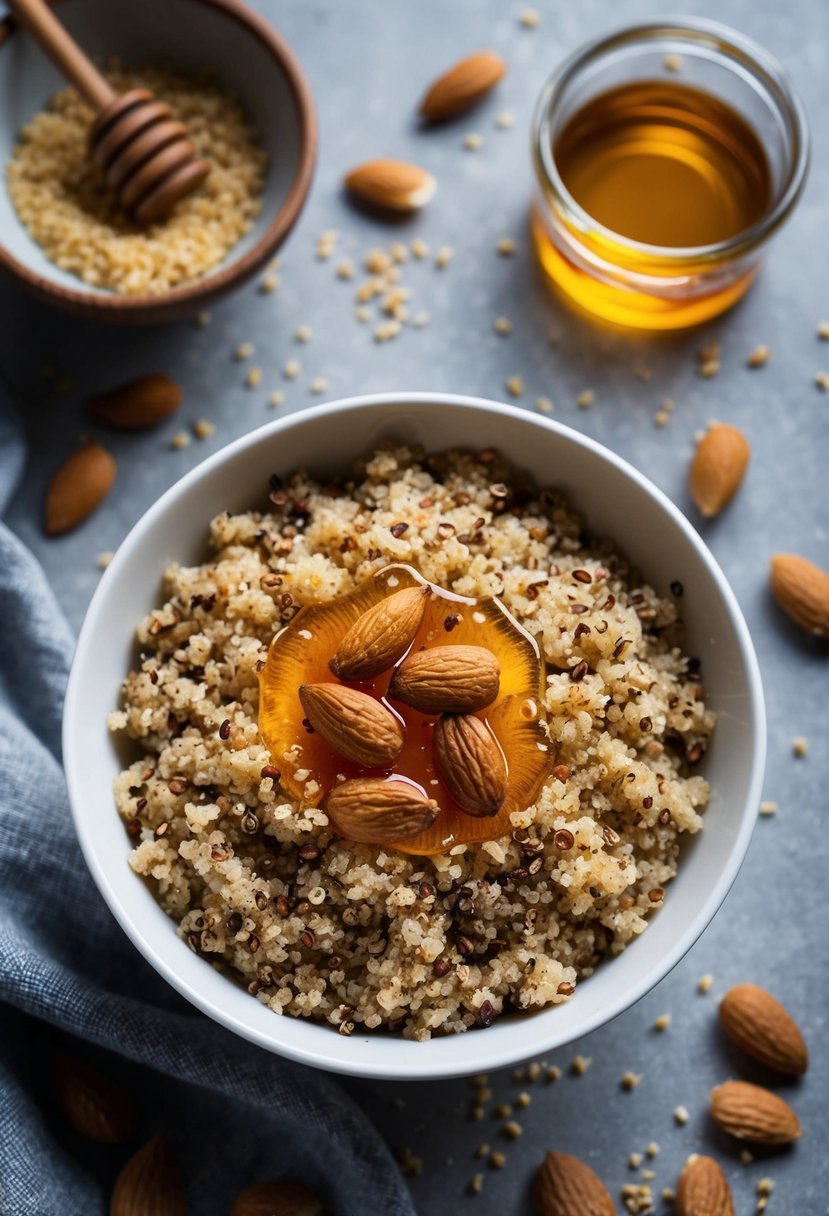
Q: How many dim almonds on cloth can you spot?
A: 3